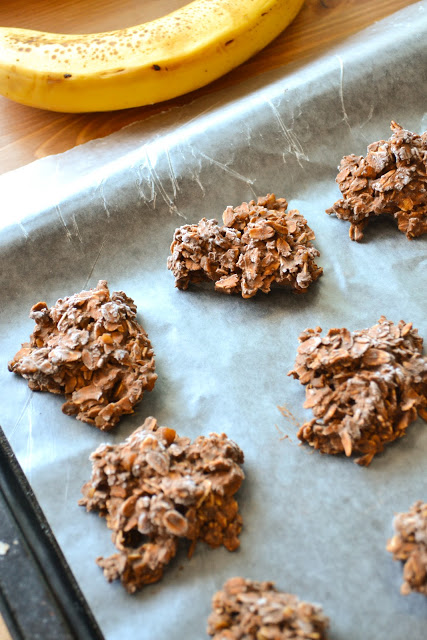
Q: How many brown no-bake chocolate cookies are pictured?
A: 7